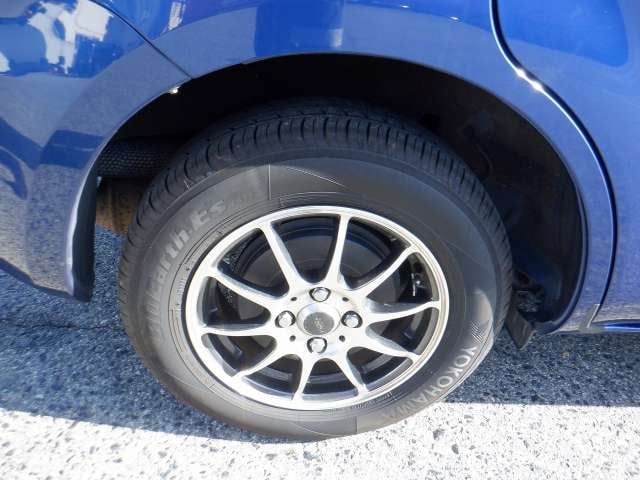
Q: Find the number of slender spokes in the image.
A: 10